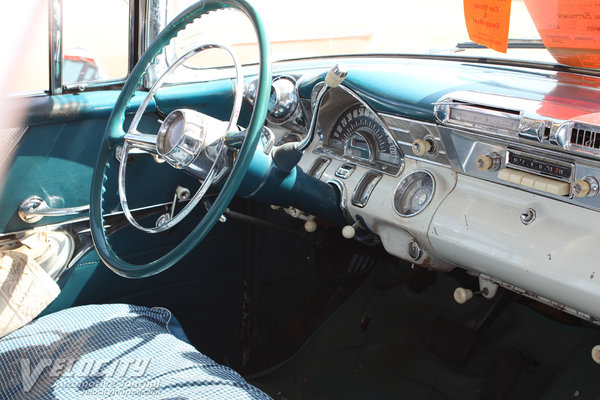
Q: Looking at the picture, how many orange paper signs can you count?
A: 2